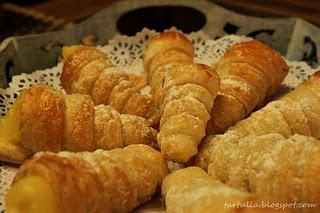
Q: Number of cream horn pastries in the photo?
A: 9